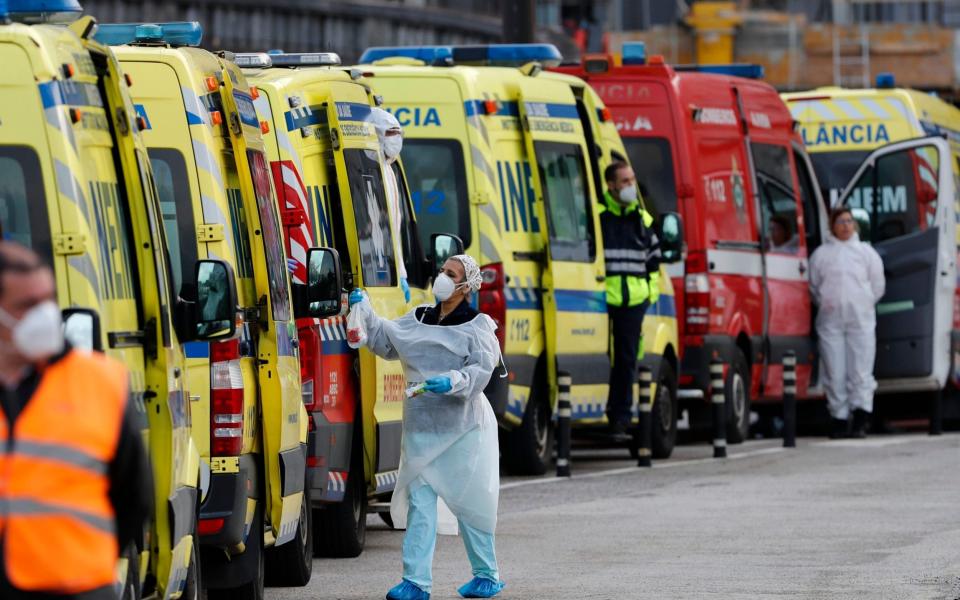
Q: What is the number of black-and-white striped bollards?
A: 4